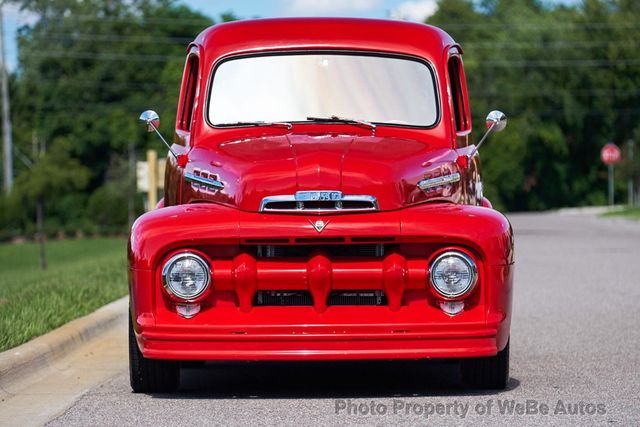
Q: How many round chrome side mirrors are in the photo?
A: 2